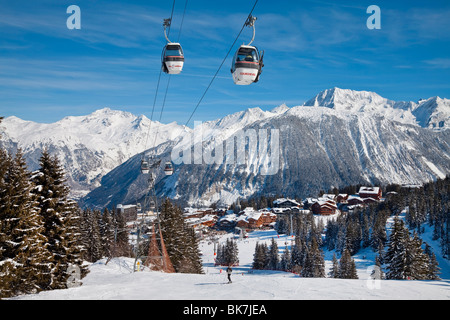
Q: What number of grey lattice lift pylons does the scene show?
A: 1